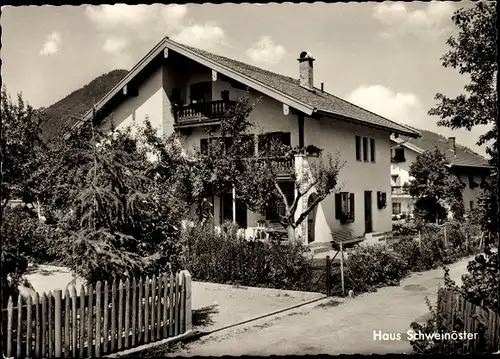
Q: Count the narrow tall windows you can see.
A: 3